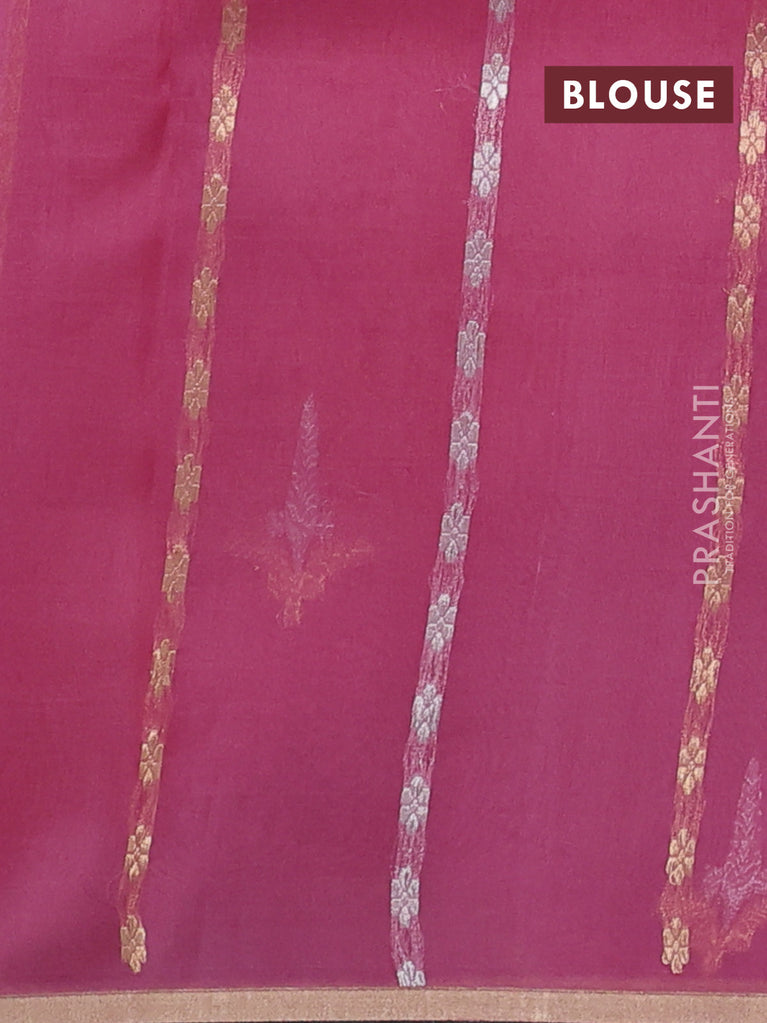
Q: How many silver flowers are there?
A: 12